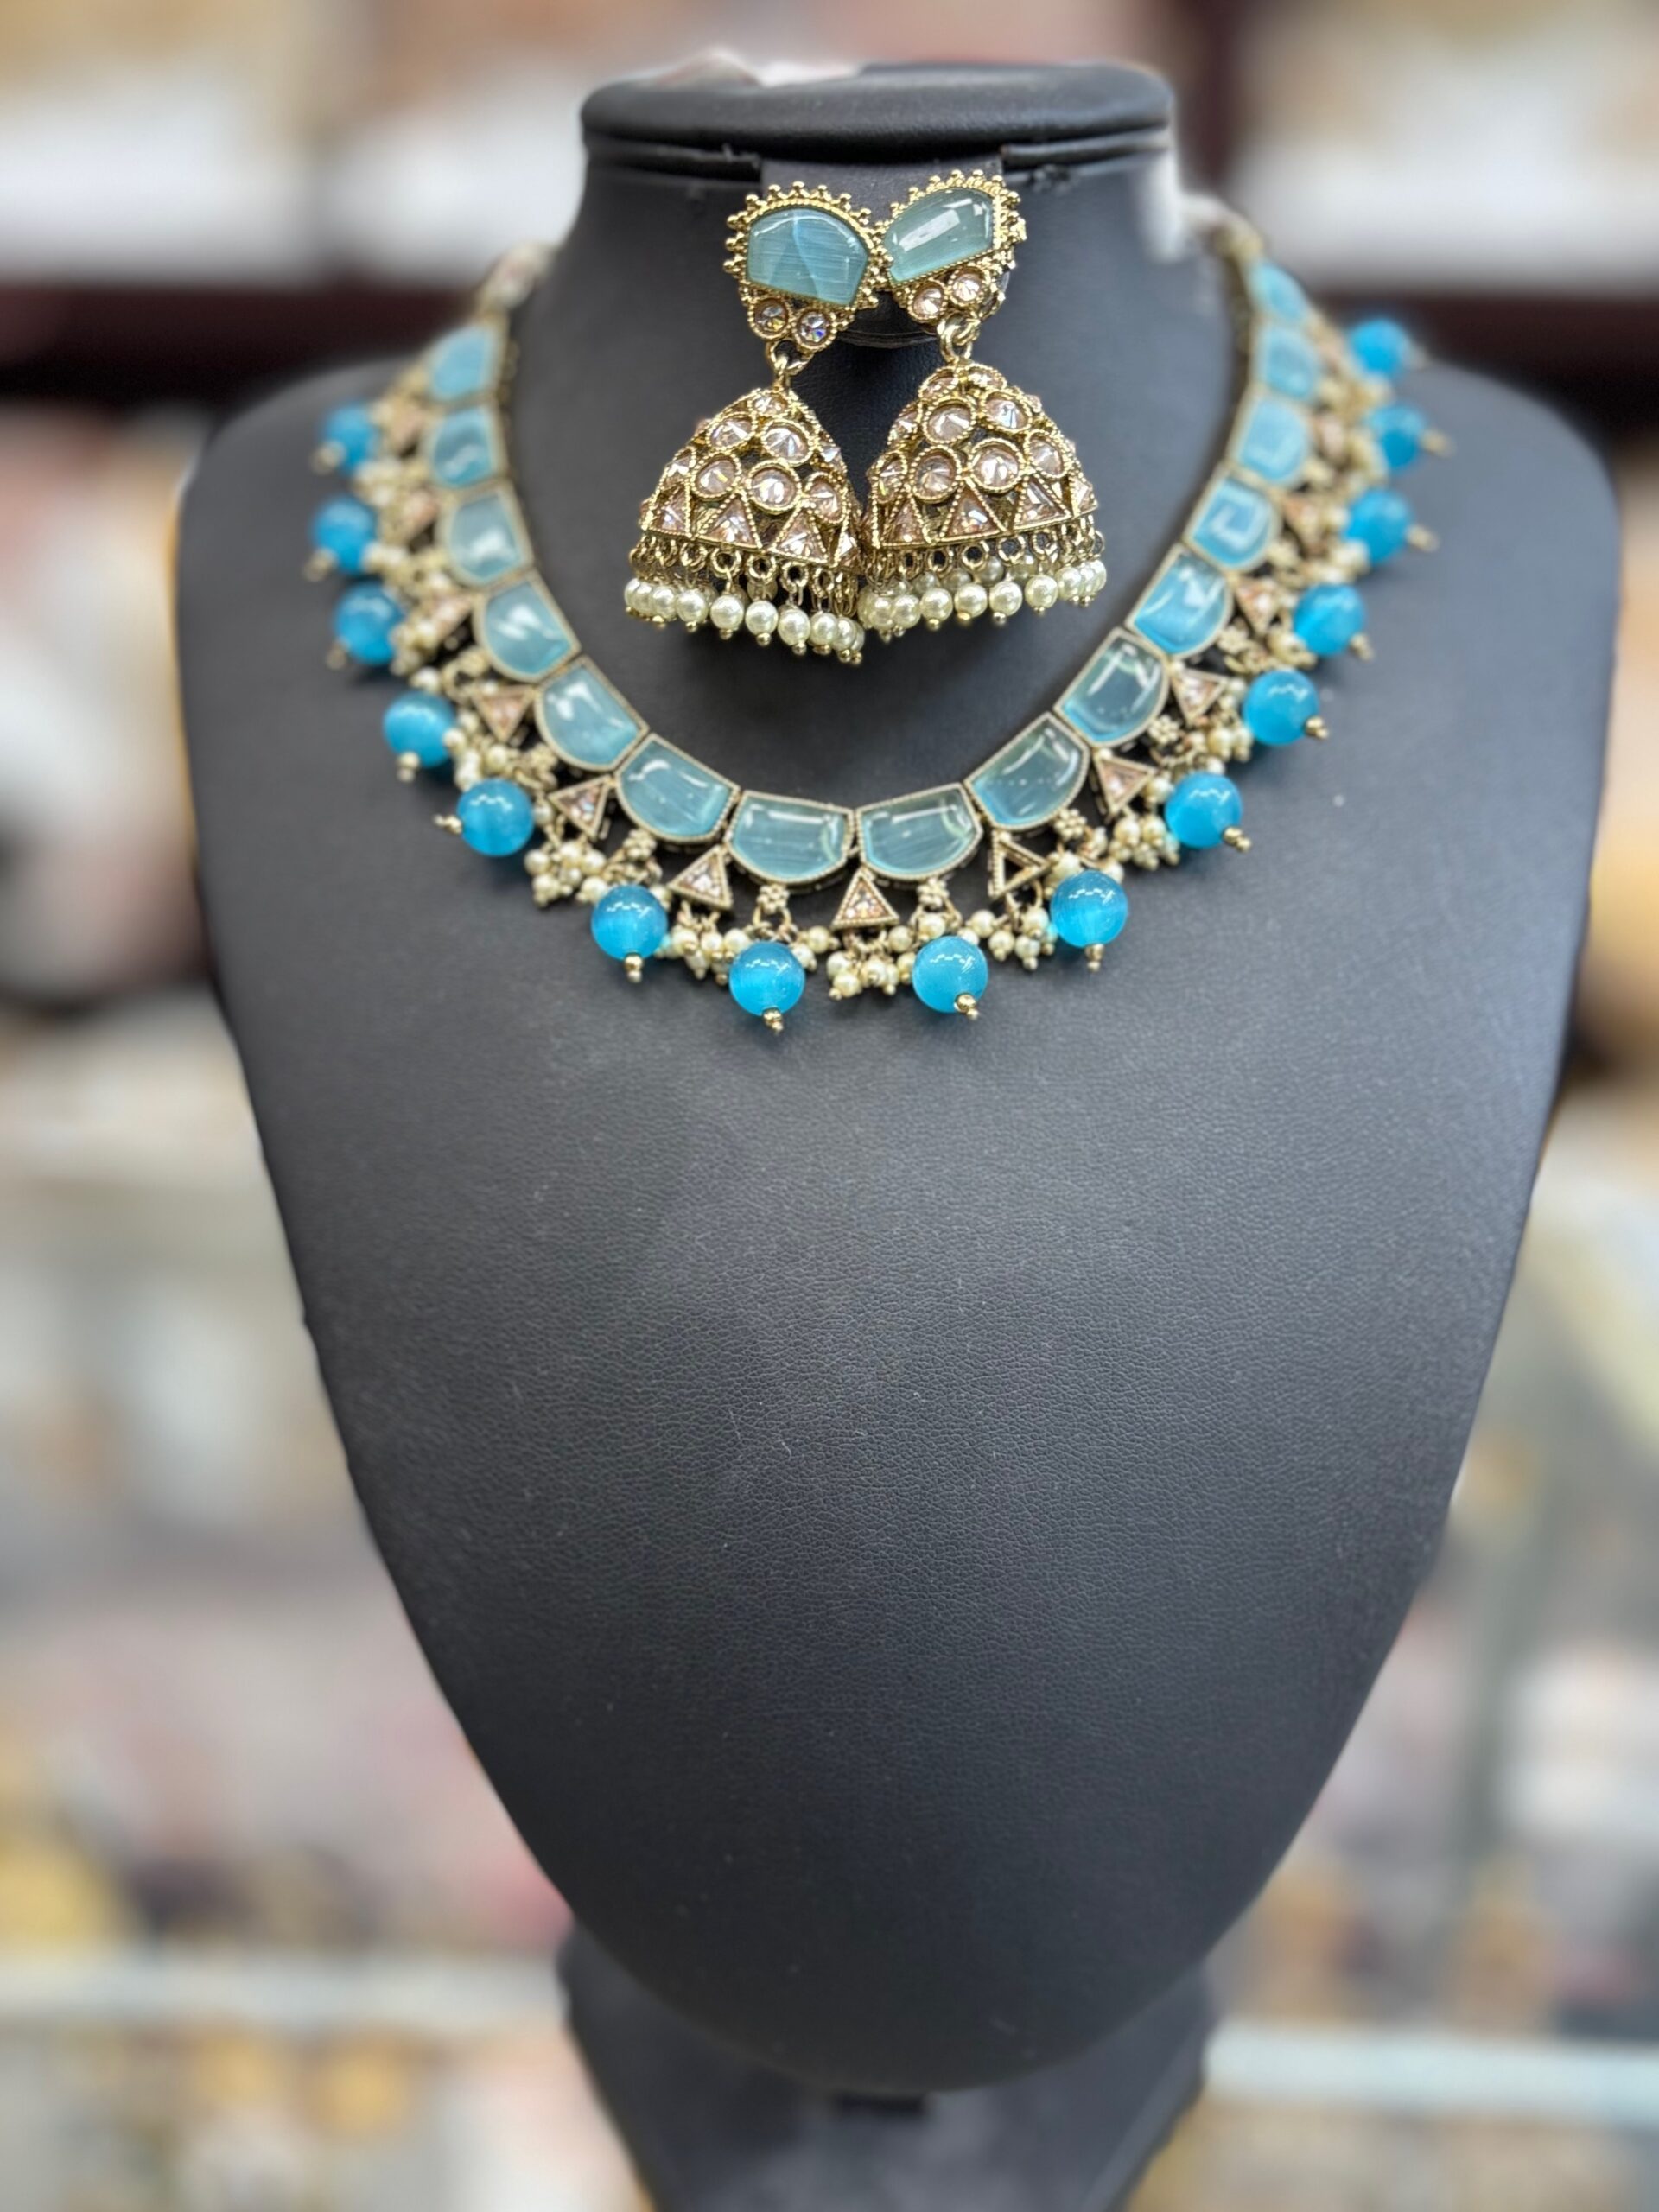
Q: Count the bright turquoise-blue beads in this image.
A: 15